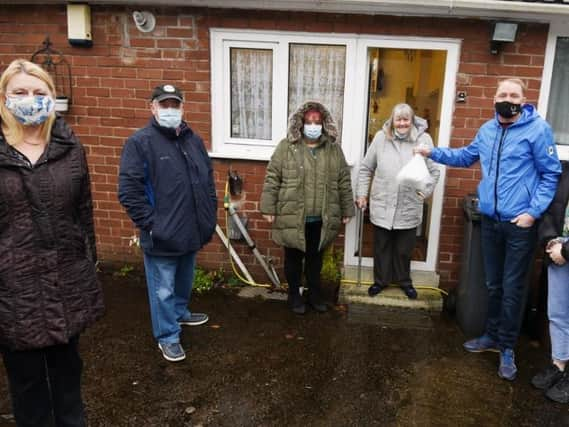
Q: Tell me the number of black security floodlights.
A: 1